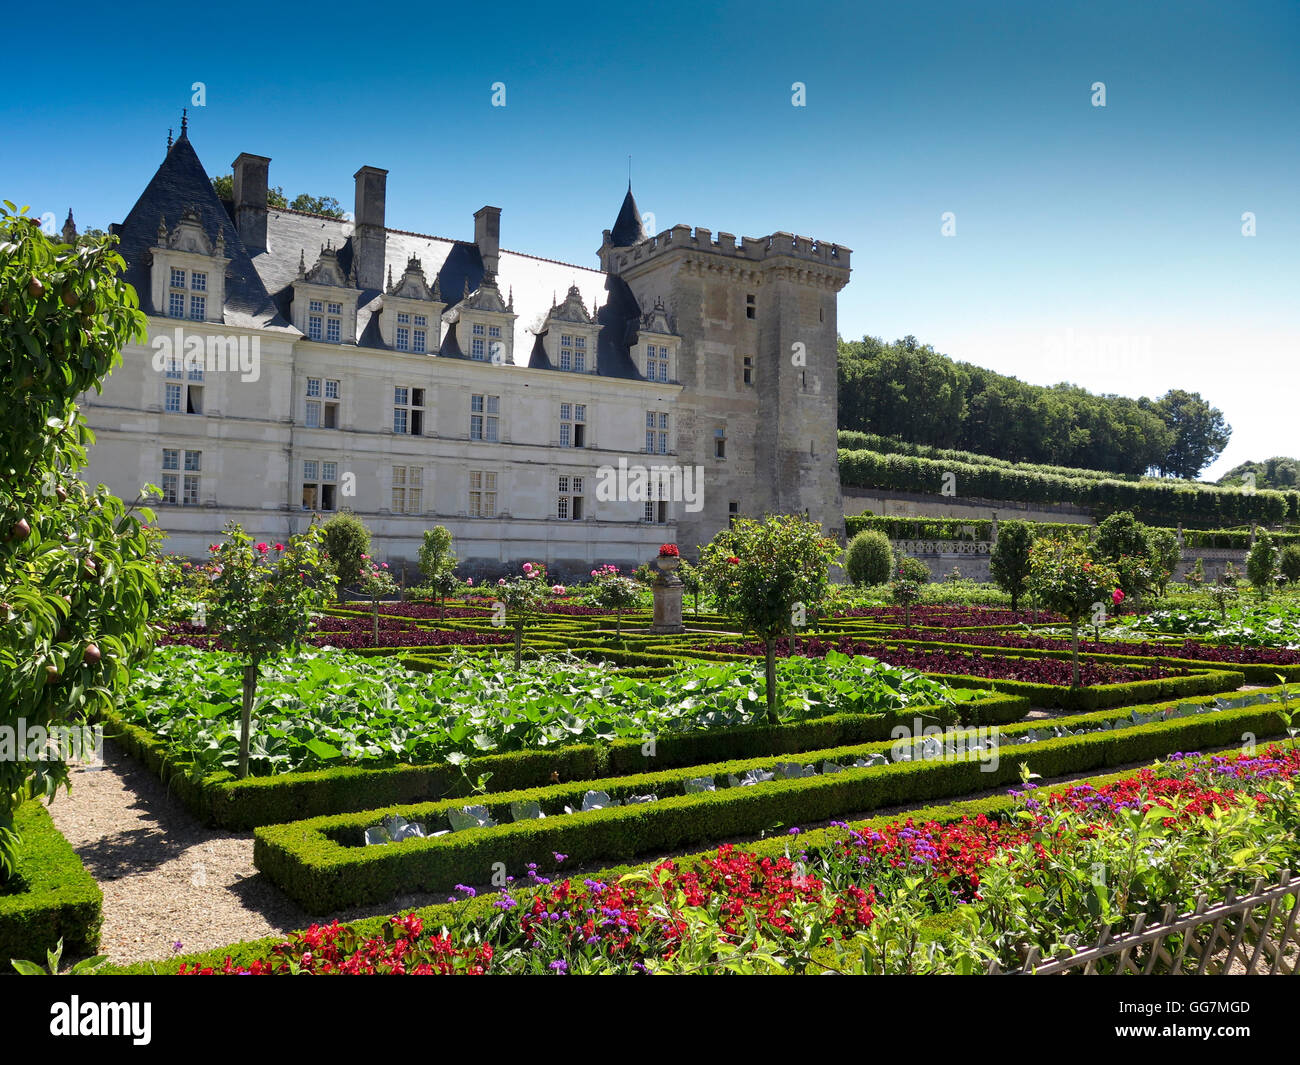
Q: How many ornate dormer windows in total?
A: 6